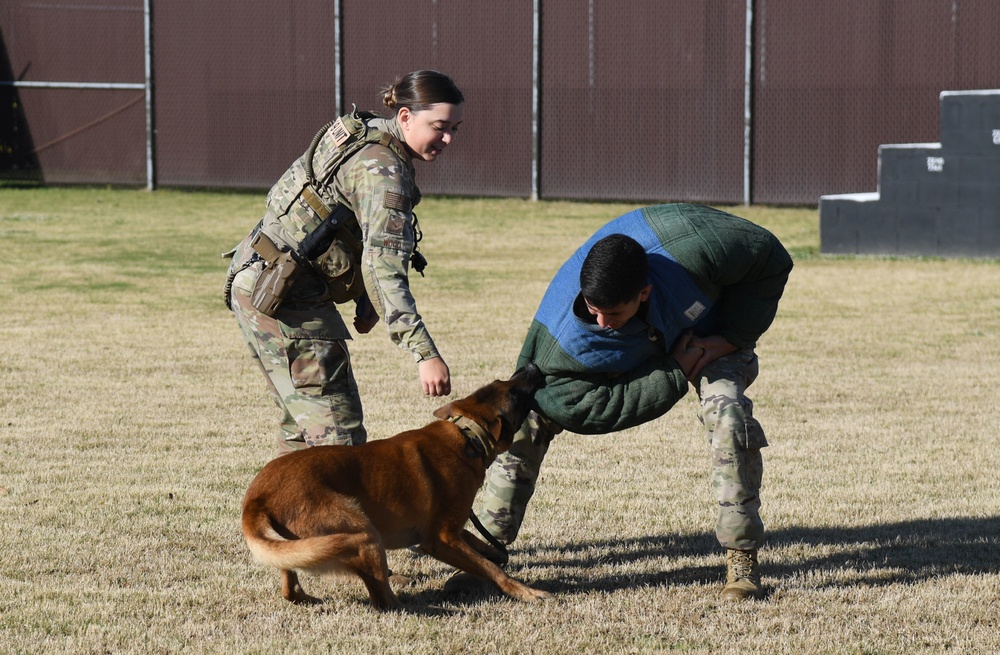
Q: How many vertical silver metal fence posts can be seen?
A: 4